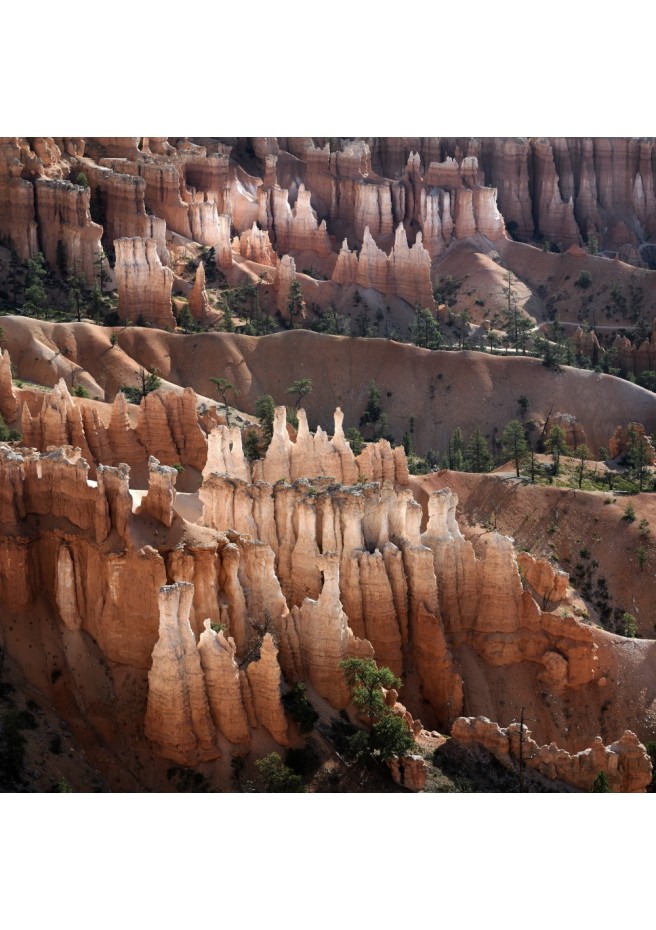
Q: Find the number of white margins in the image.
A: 2